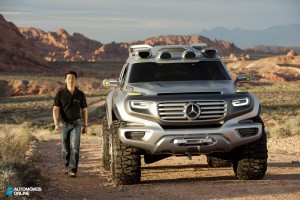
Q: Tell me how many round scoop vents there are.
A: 4